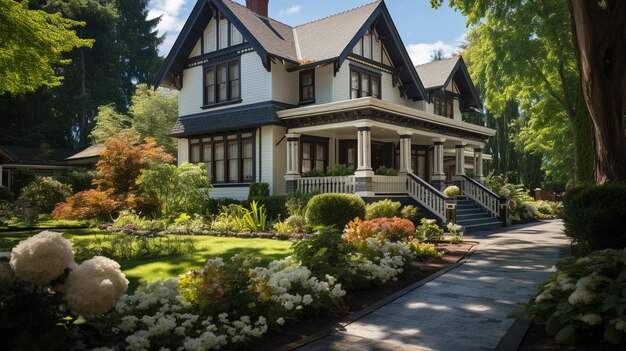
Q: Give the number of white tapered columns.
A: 6